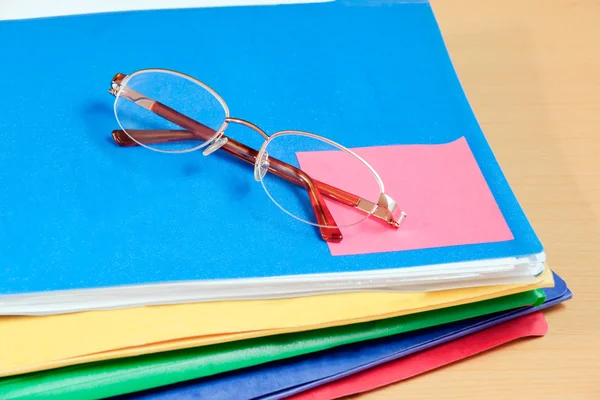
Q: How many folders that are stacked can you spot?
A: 5